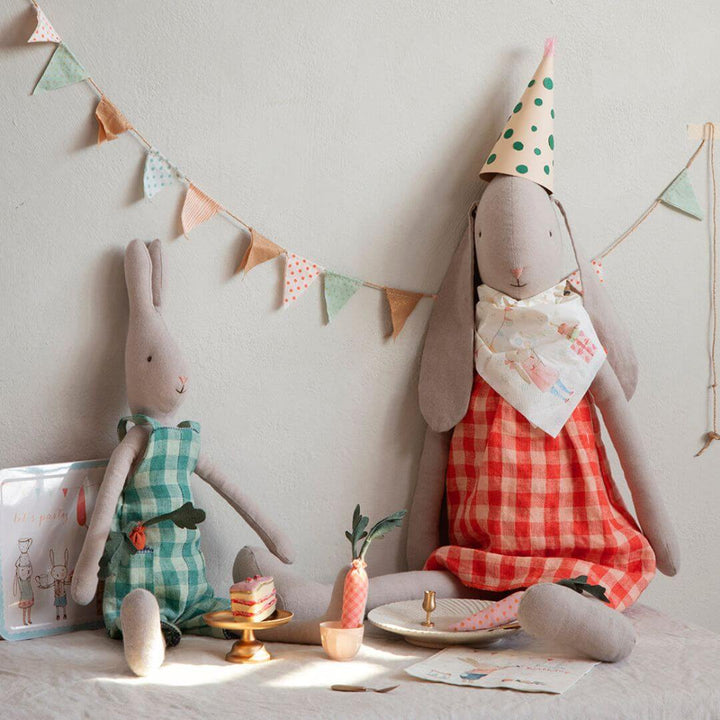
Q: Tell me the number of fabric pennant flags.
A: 11